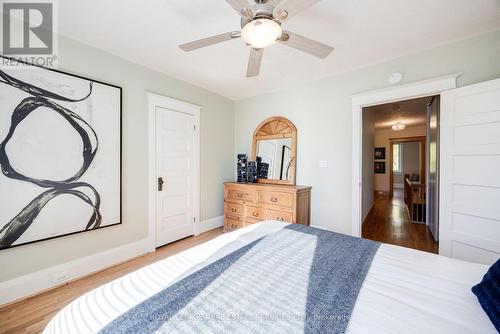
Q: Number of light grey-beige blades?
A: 5